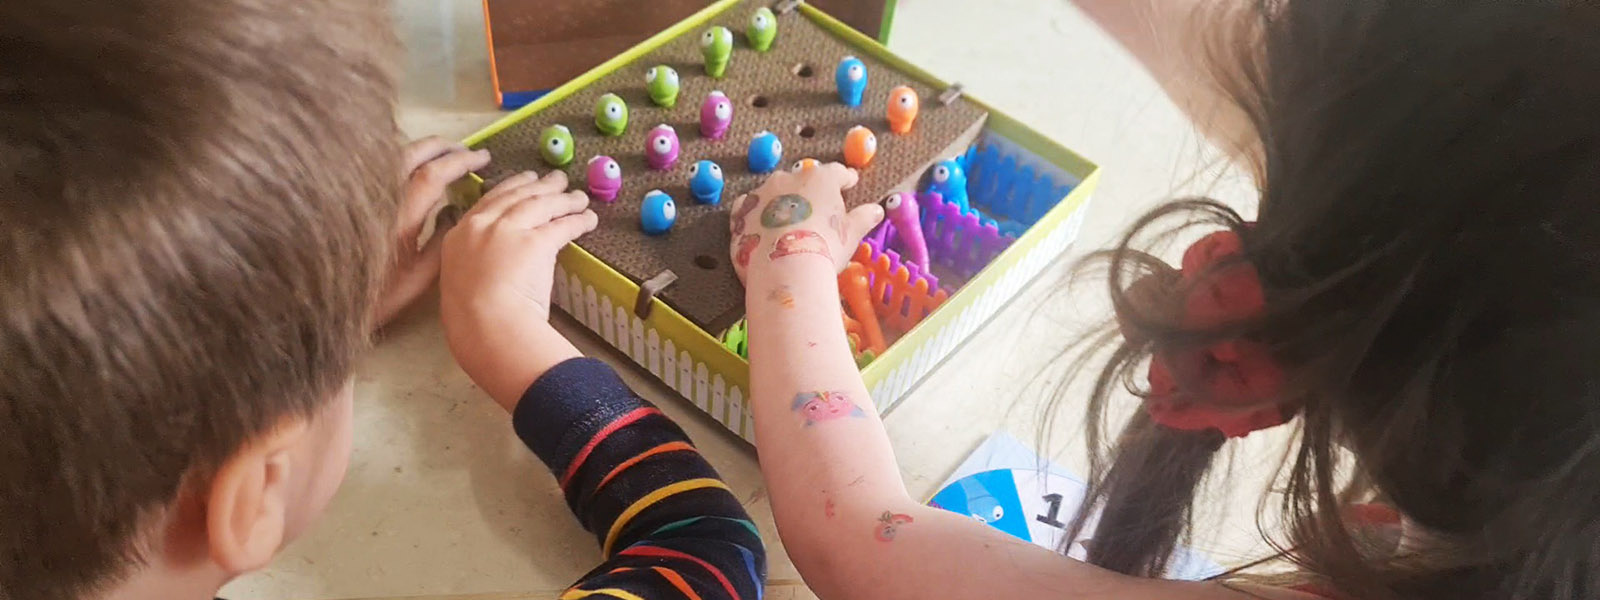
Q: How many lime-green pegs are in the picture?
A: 5